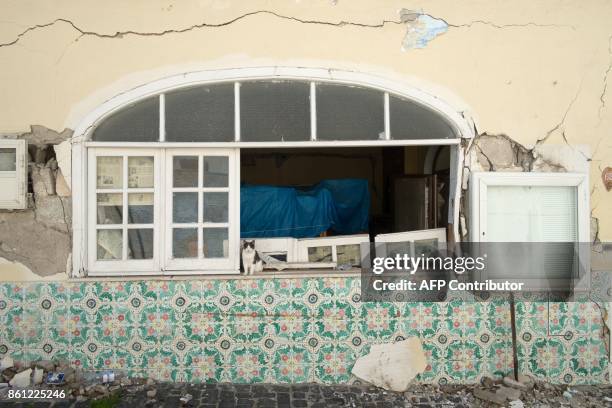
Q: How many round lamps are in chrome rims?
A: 0